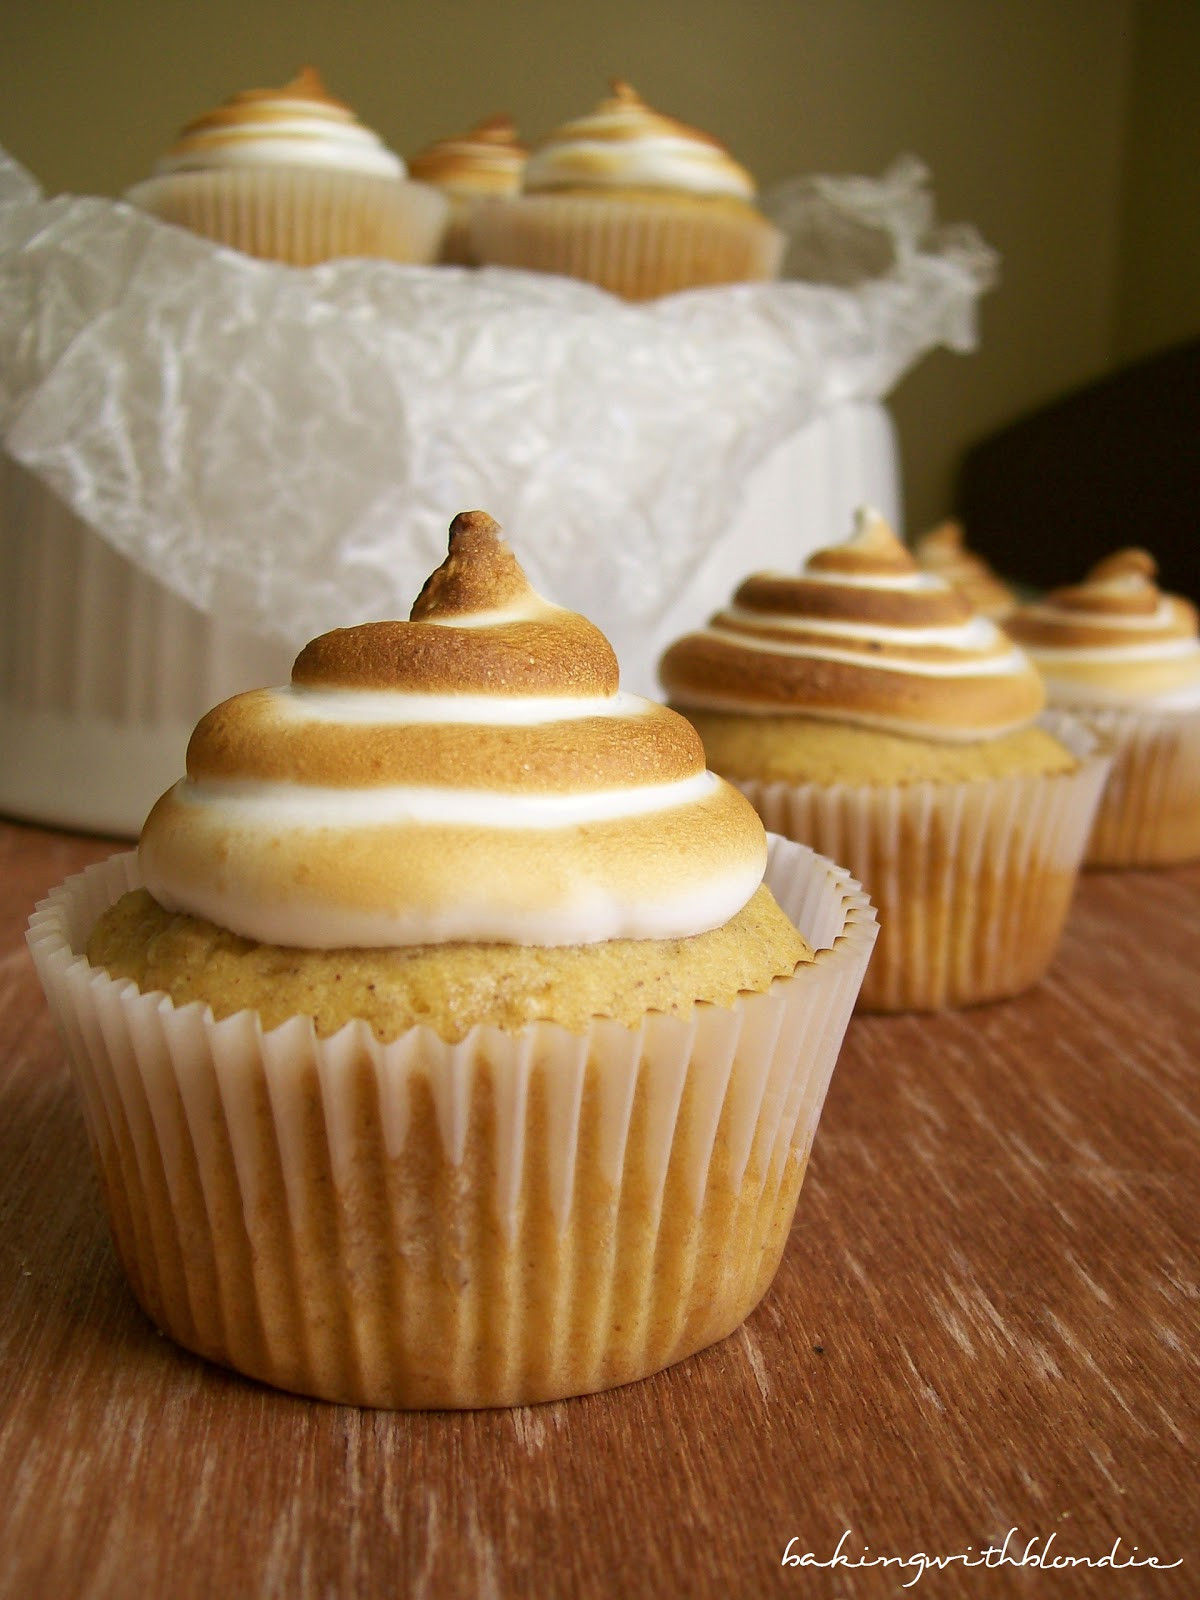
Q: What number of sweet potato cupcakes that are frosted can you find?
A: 7